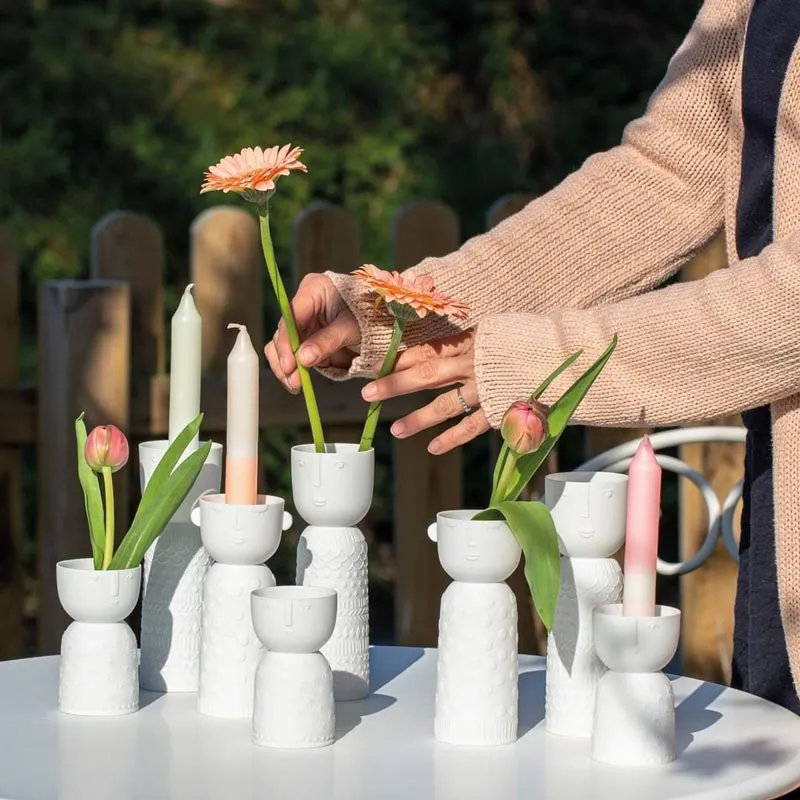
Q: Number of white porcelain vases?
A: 8